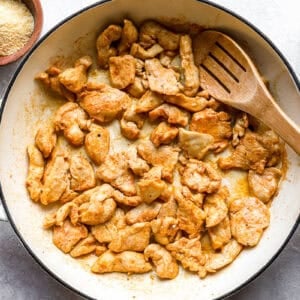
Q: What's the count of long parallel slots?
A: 3